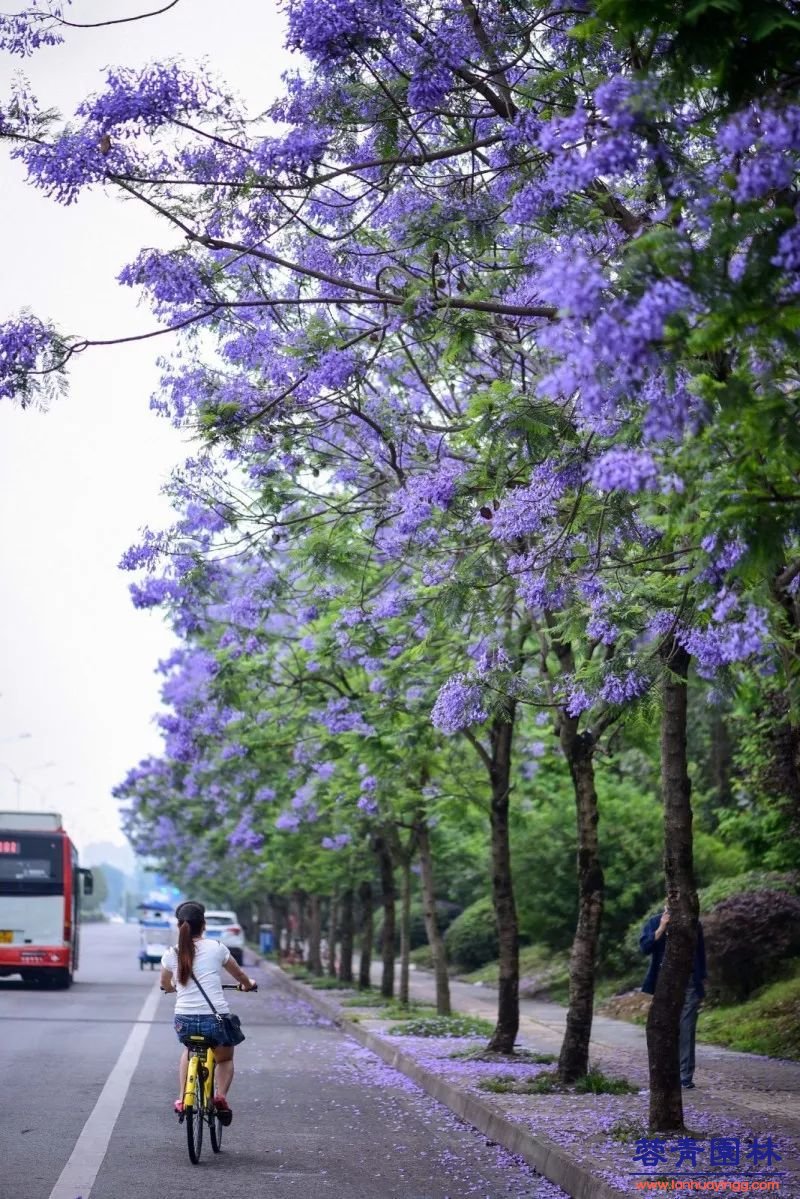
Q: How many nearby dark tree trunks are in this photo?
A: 3